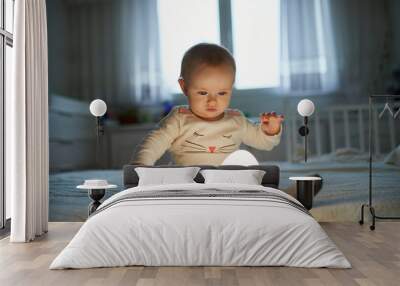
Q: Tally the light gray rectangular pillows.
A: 2